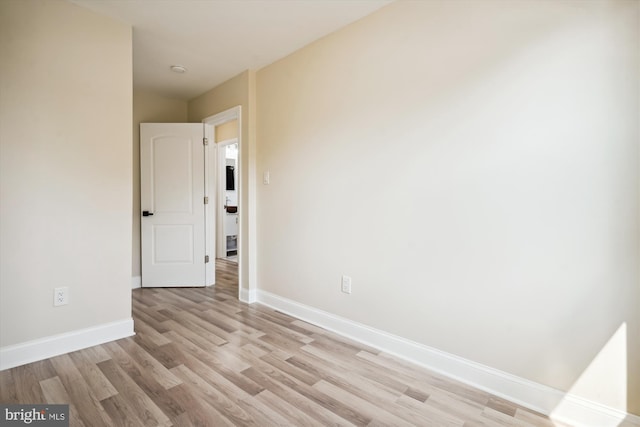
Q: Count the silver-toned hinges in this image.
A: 3